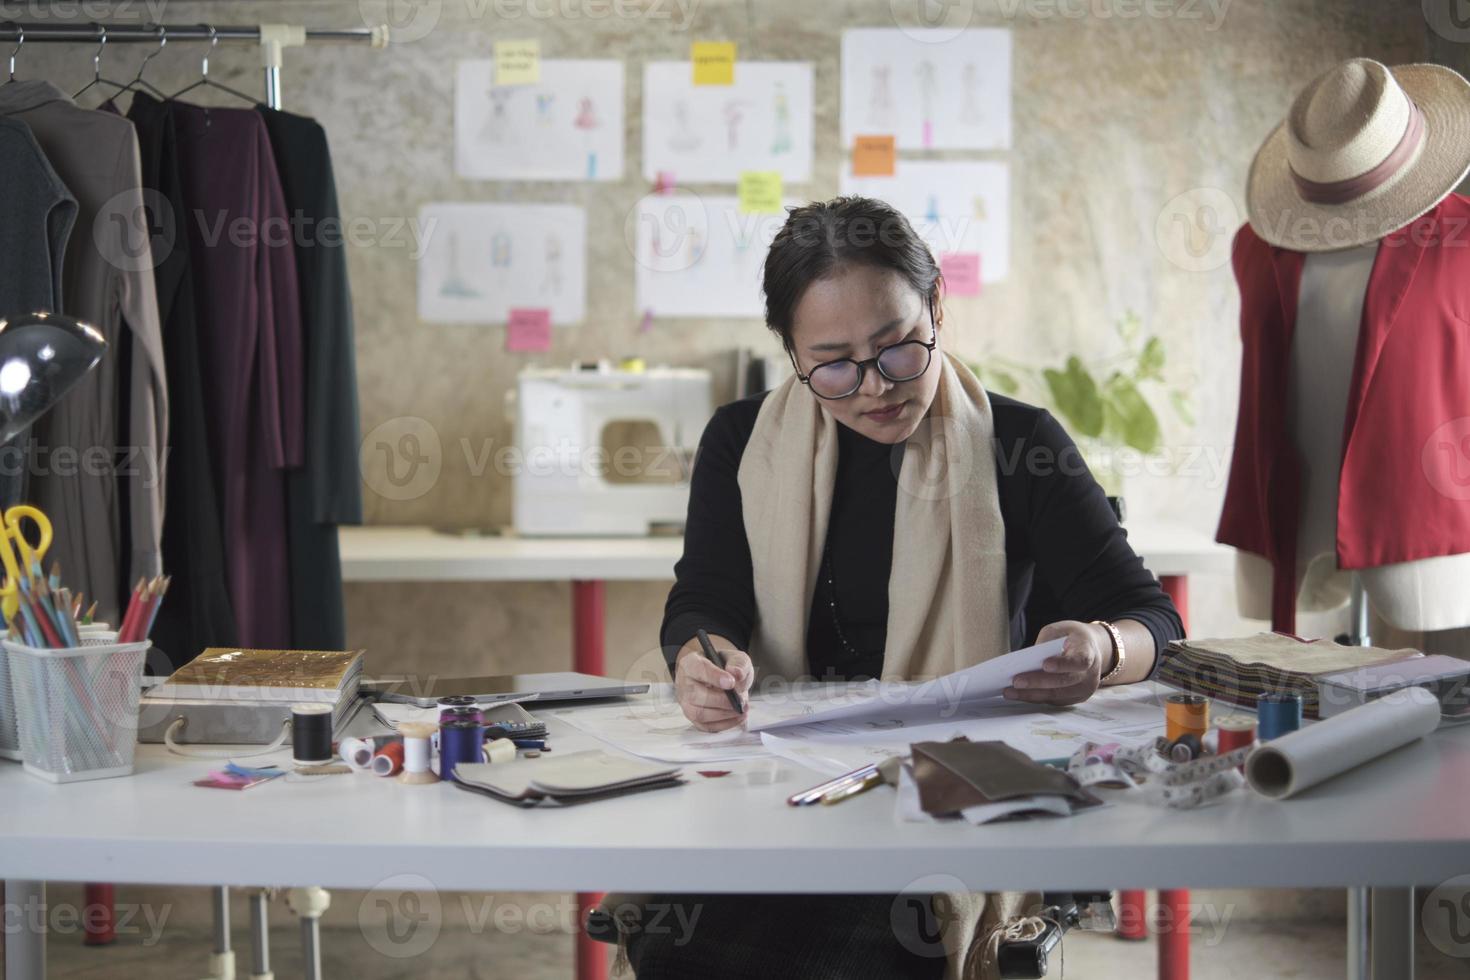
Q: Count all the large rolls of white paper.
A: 1